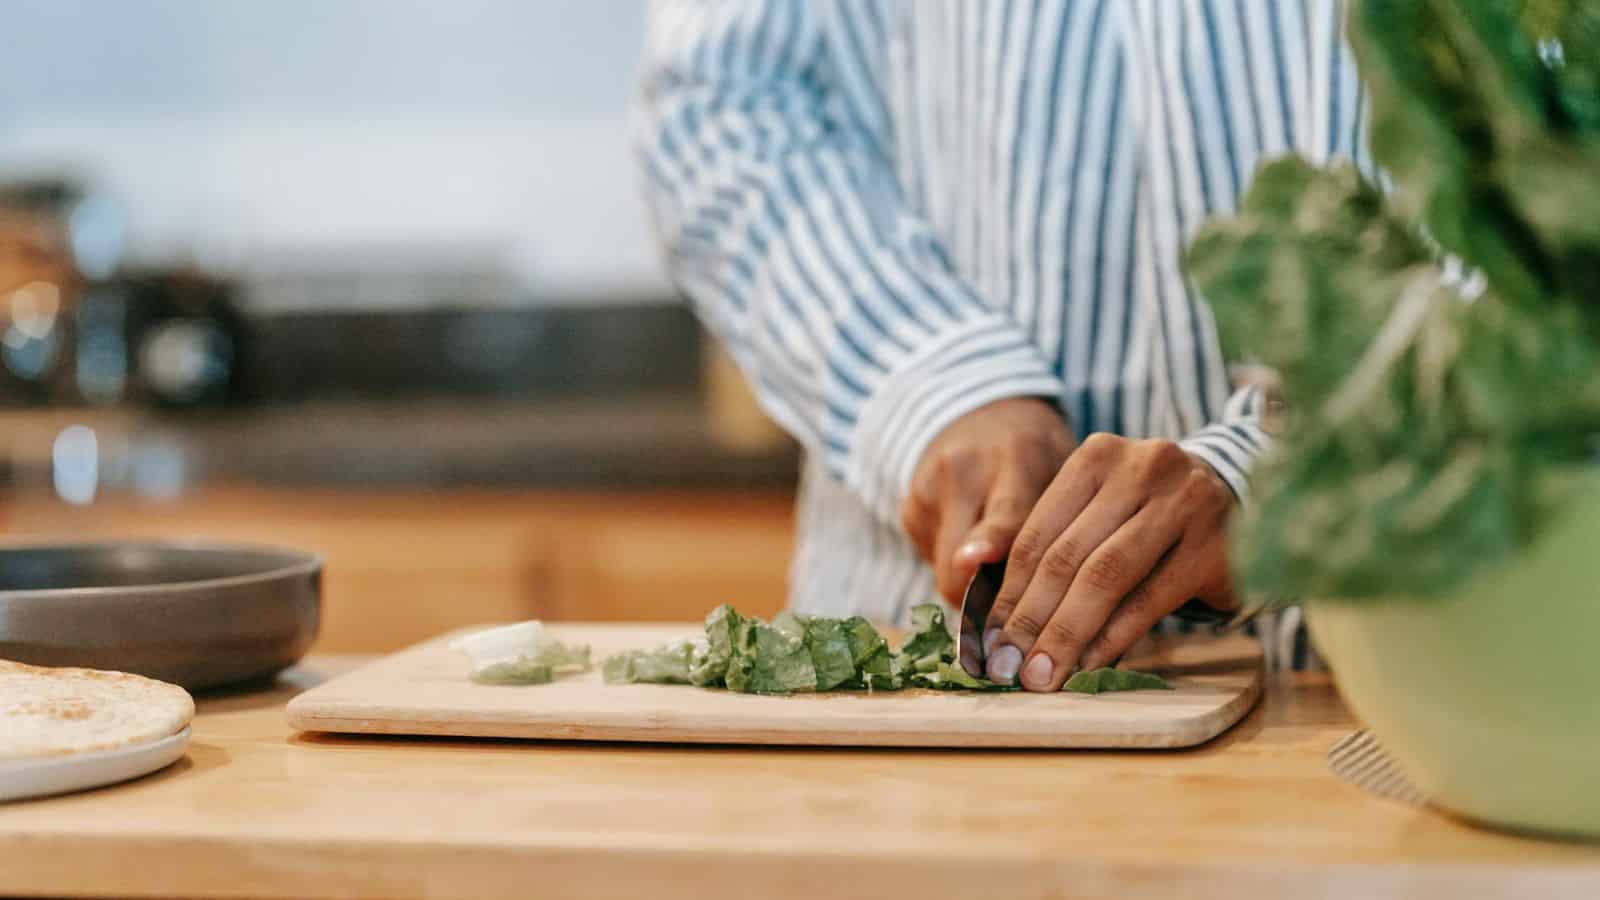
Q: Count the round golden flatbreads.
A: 1